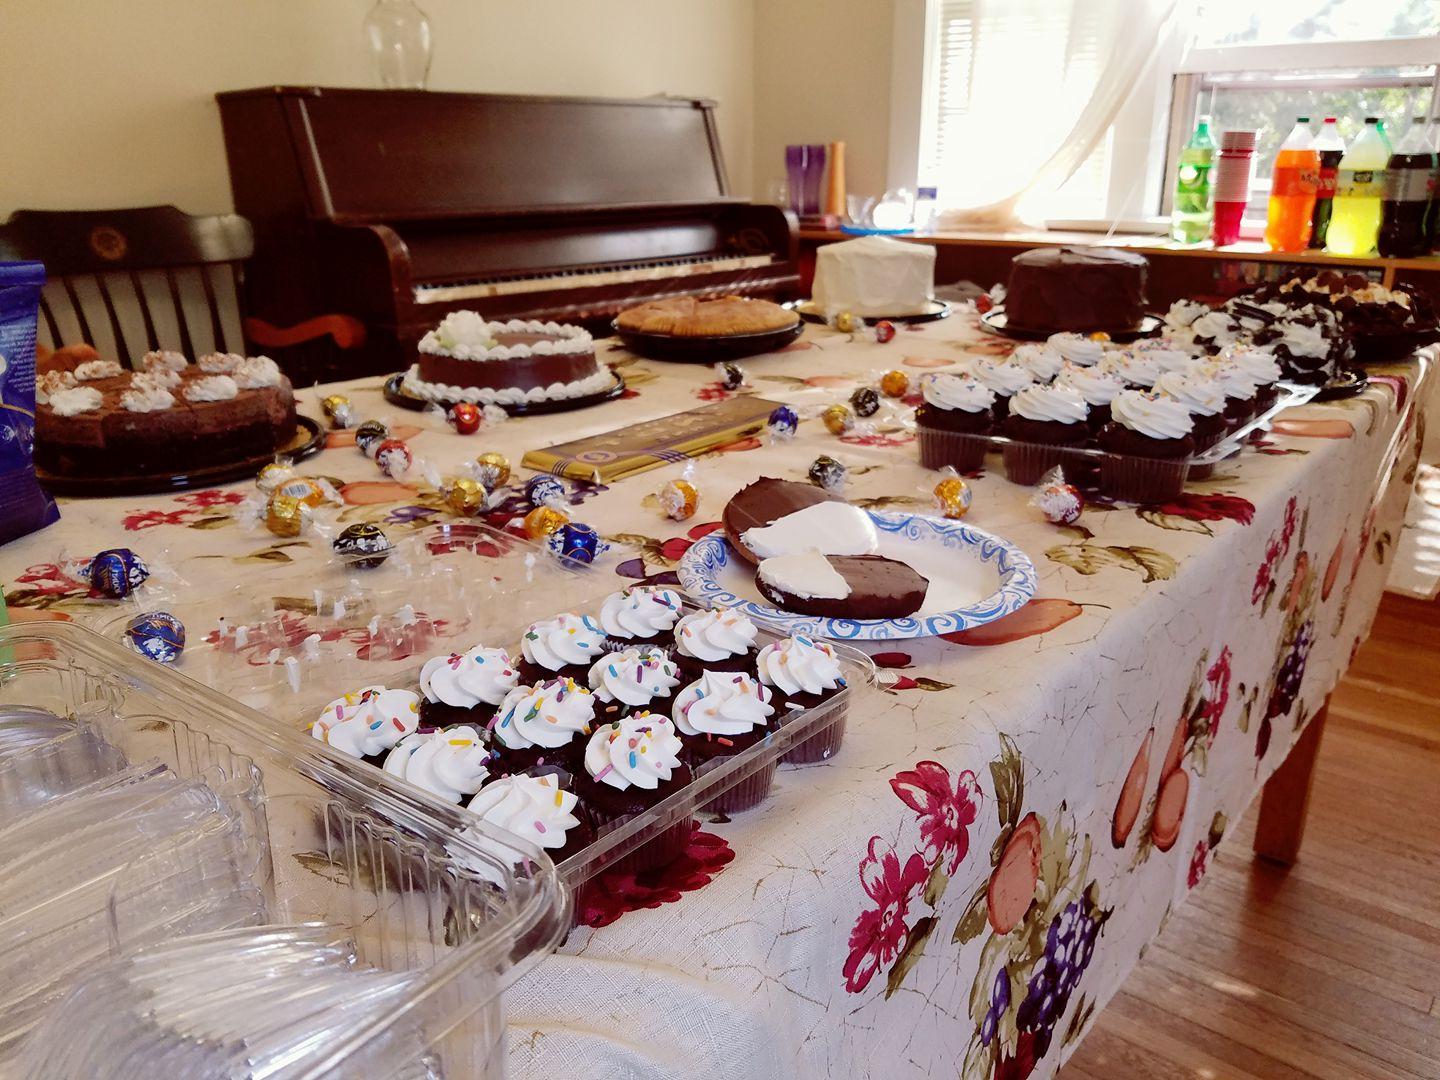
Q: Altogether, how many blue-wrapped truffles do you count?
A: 5